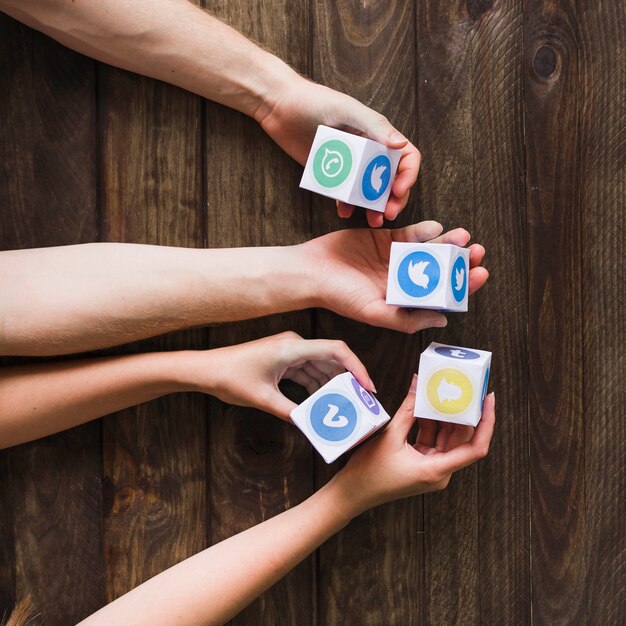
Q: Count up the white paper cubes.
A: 4